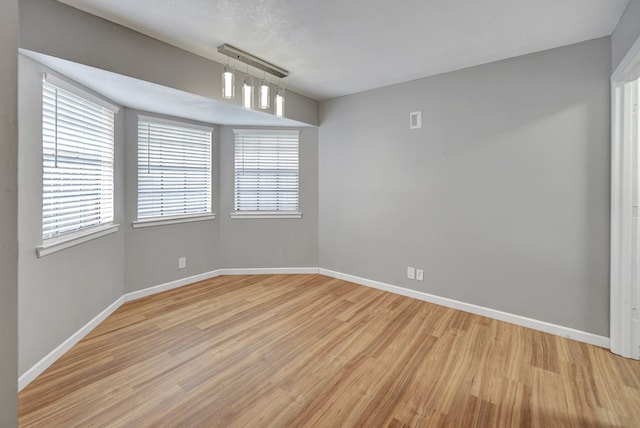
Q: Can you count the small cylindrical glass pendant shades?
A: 4